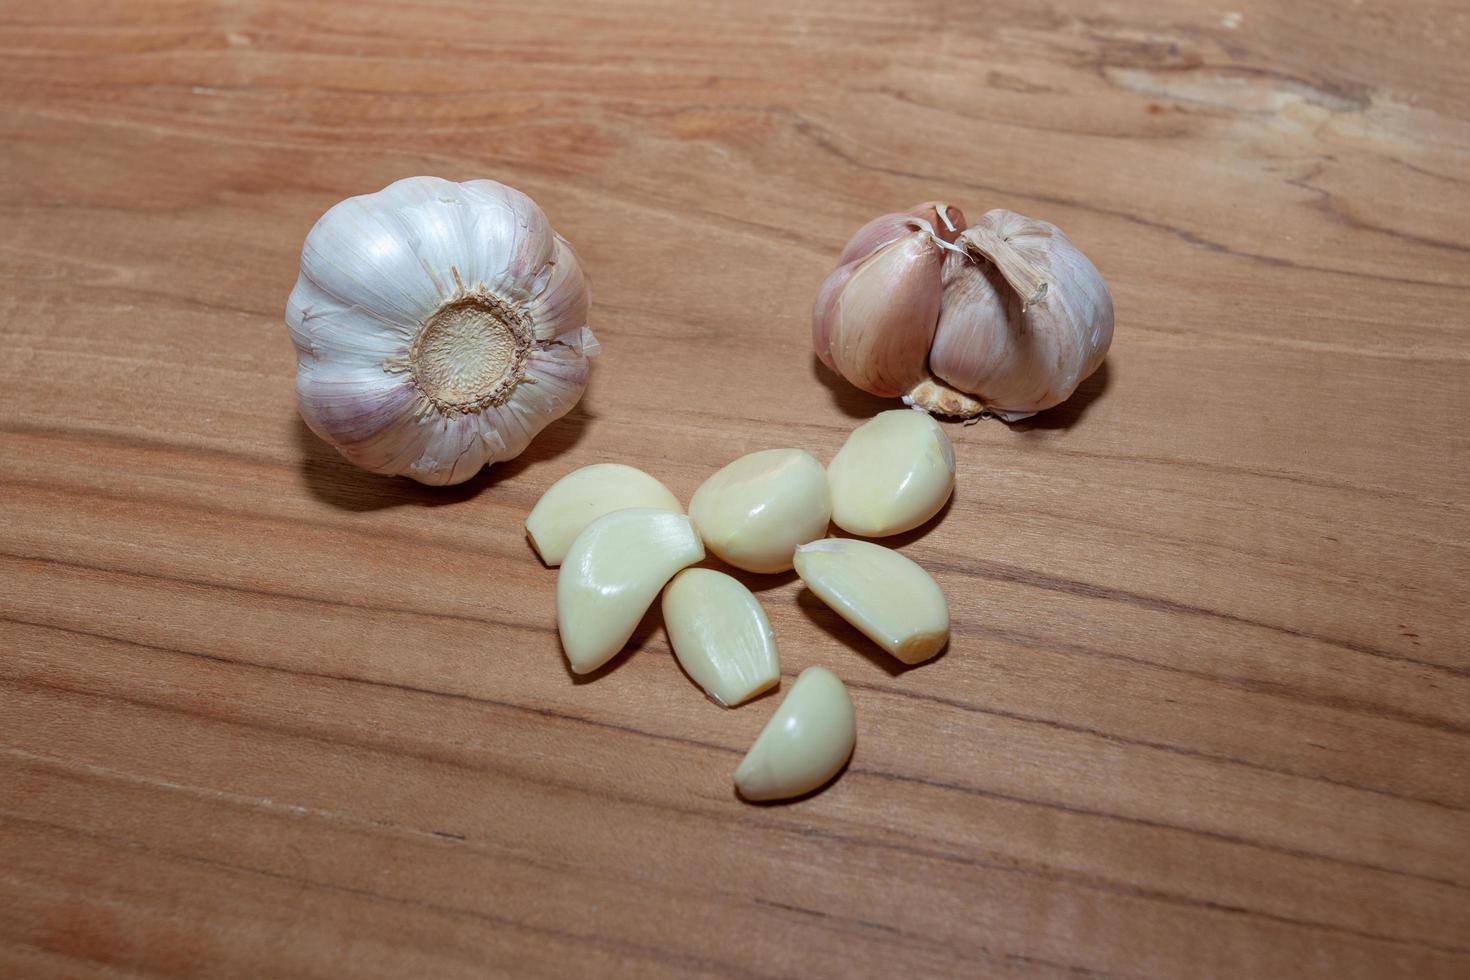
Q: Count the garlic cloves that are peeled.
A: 7